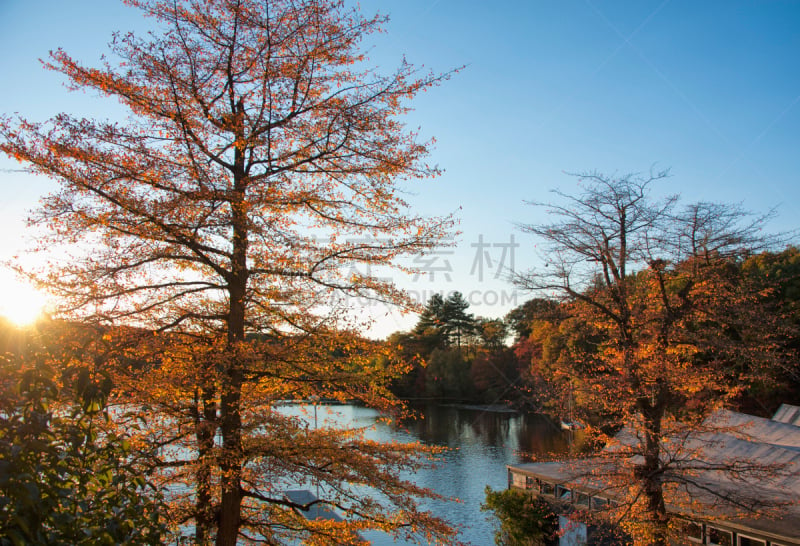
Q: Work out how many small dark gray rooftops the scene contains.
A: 1